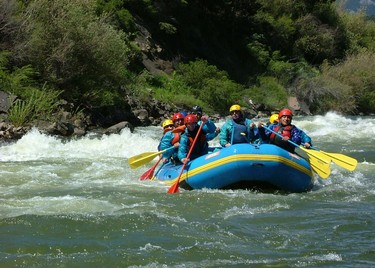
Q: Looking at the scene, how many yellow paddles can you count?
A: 4